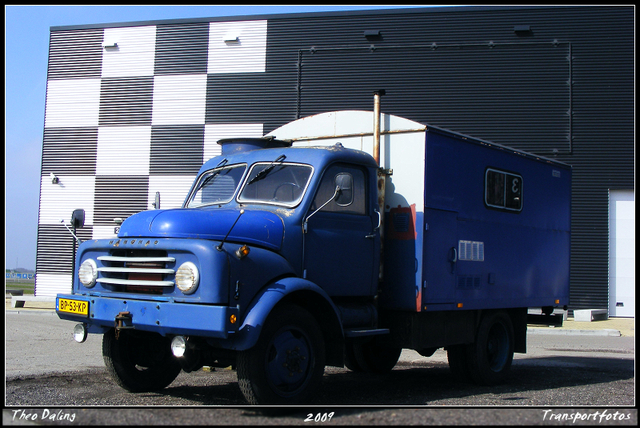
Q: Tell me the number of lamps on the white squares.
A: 2